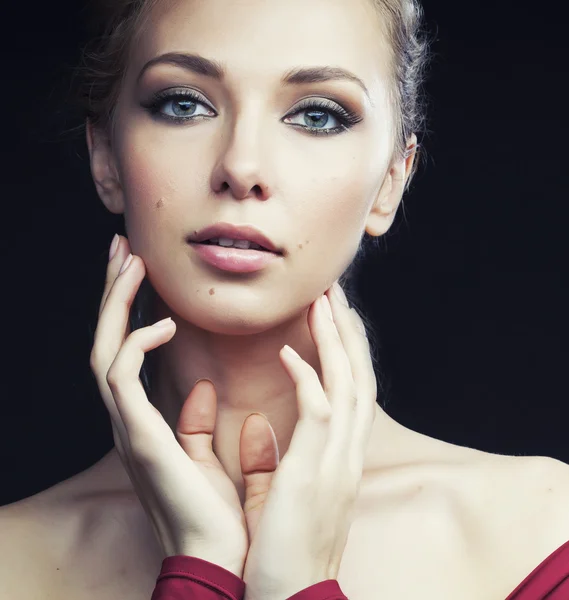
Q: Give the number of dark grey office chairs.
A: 0